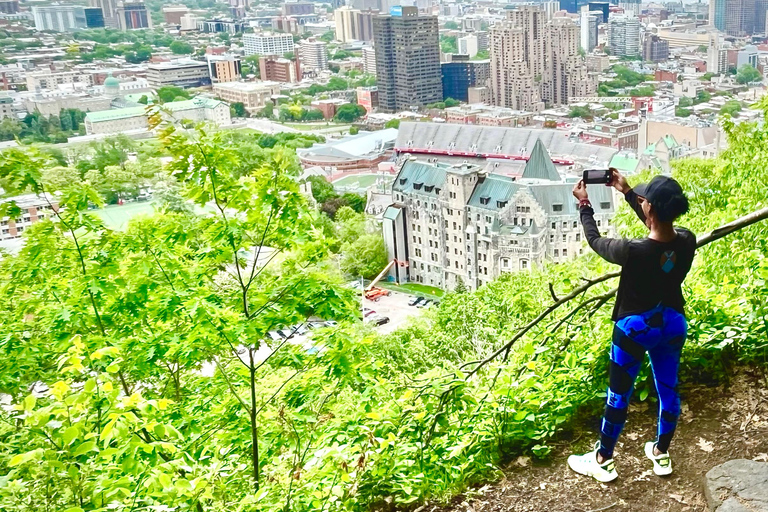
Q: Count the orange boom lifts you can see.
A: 1